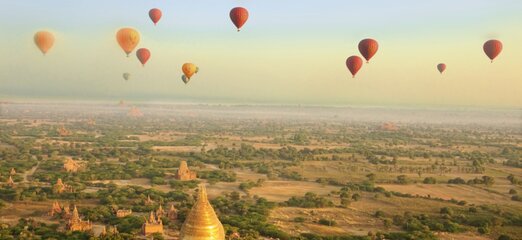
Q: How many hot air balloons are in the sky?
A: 12